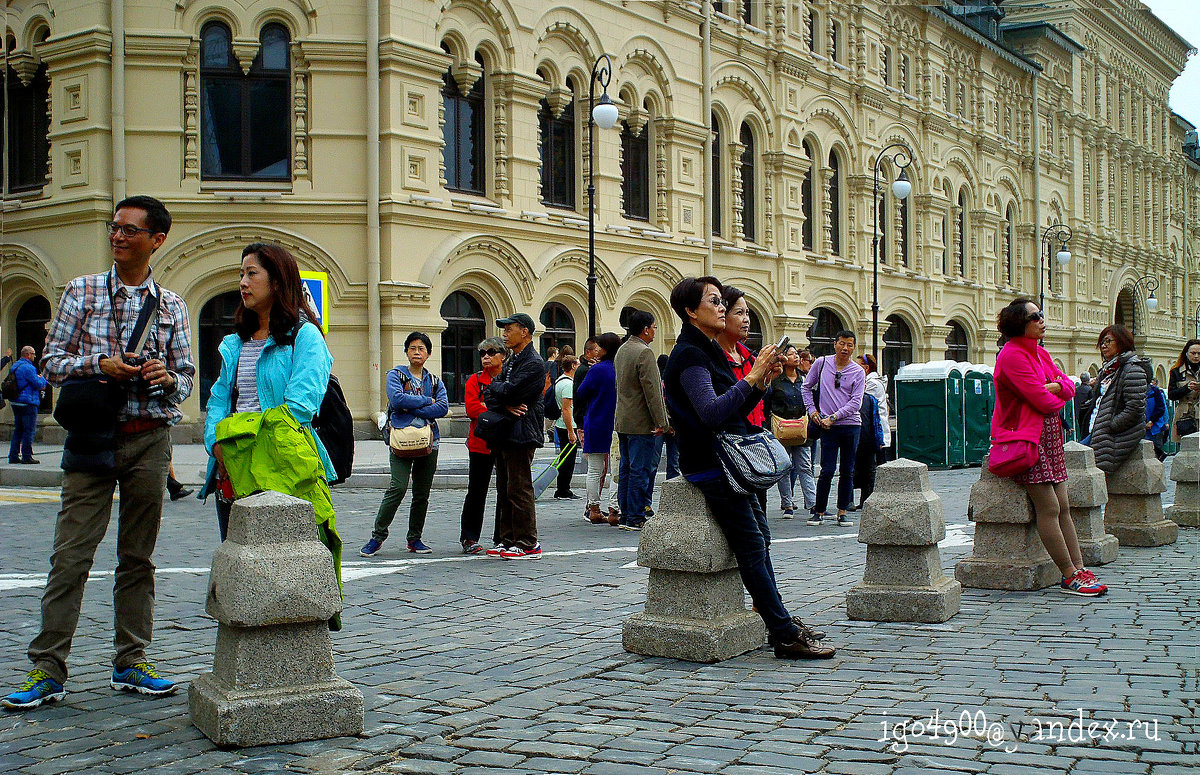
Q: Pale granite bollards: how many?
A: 7